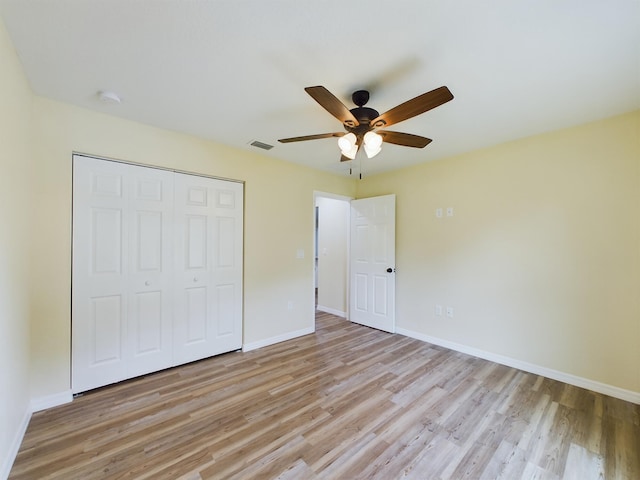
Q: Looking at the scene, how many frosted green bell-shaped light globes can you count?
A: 0